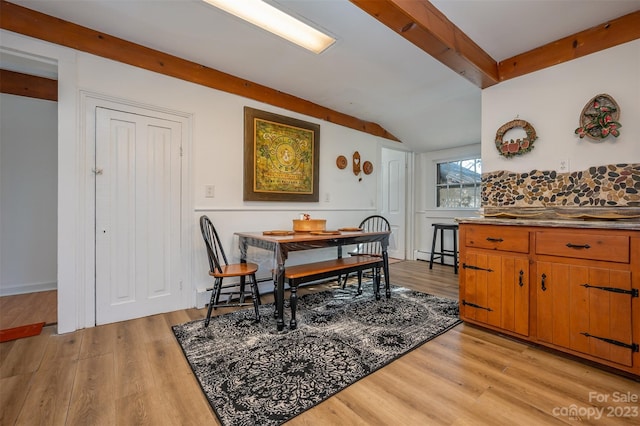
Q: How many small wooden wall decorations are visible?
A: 3